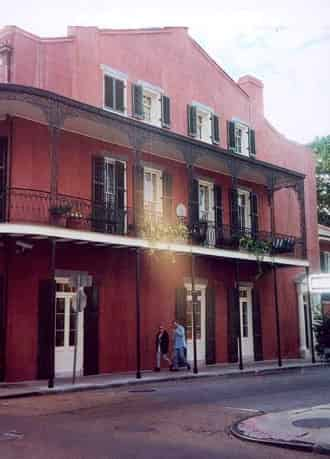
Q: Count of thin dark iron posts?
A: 6